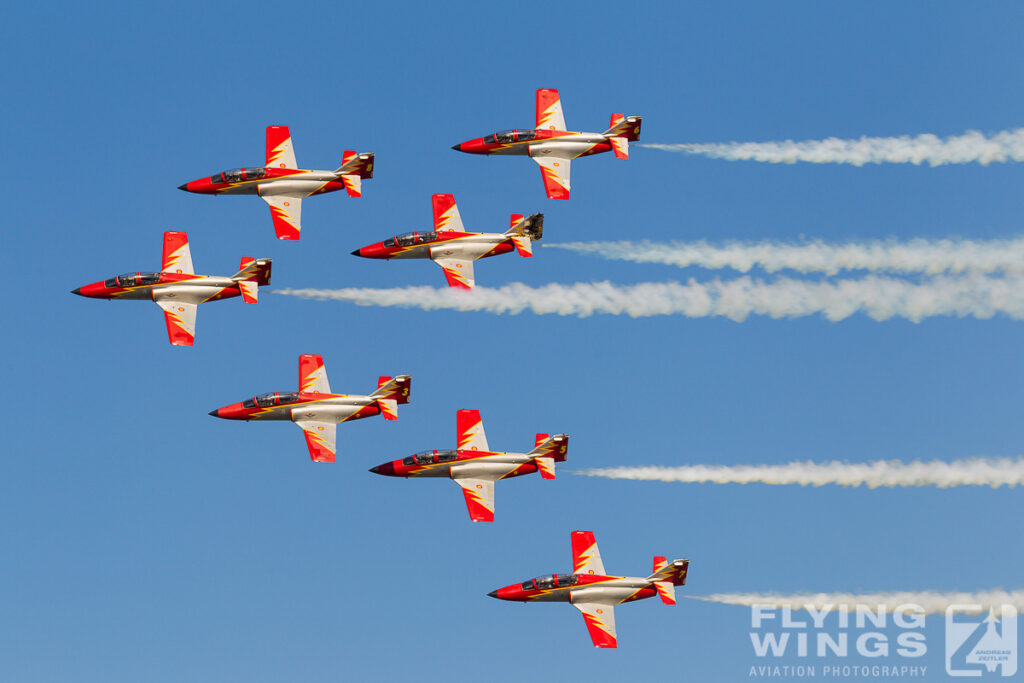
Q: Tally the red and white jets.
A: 7